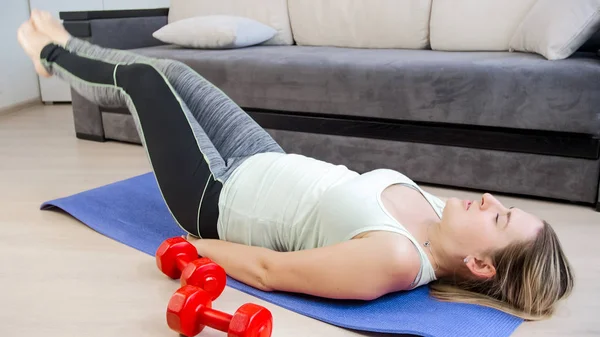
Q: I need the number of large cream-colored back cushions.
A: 3